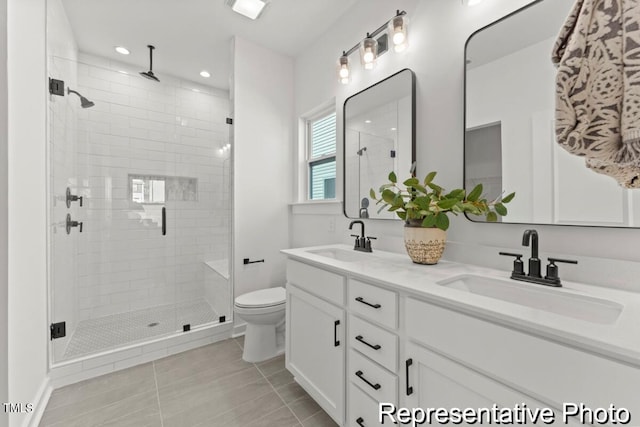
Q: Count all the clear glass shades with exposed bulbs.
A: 3